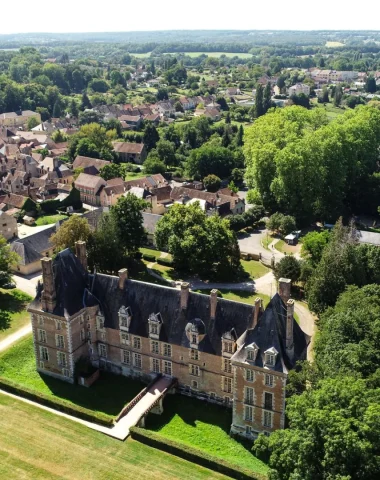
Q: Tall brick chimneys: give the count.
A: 8